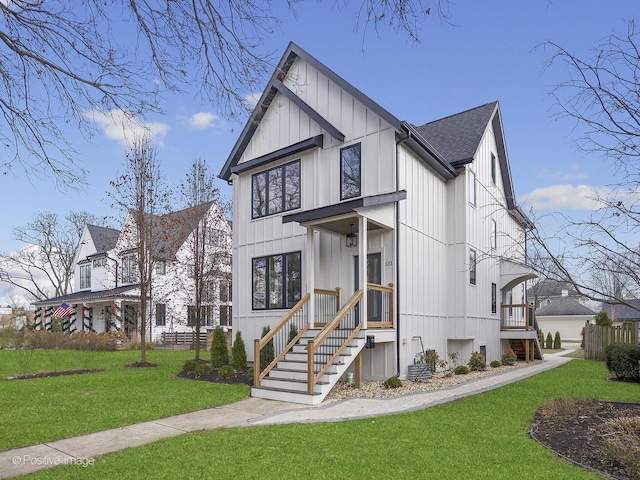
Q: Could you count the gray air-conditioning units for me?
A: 1